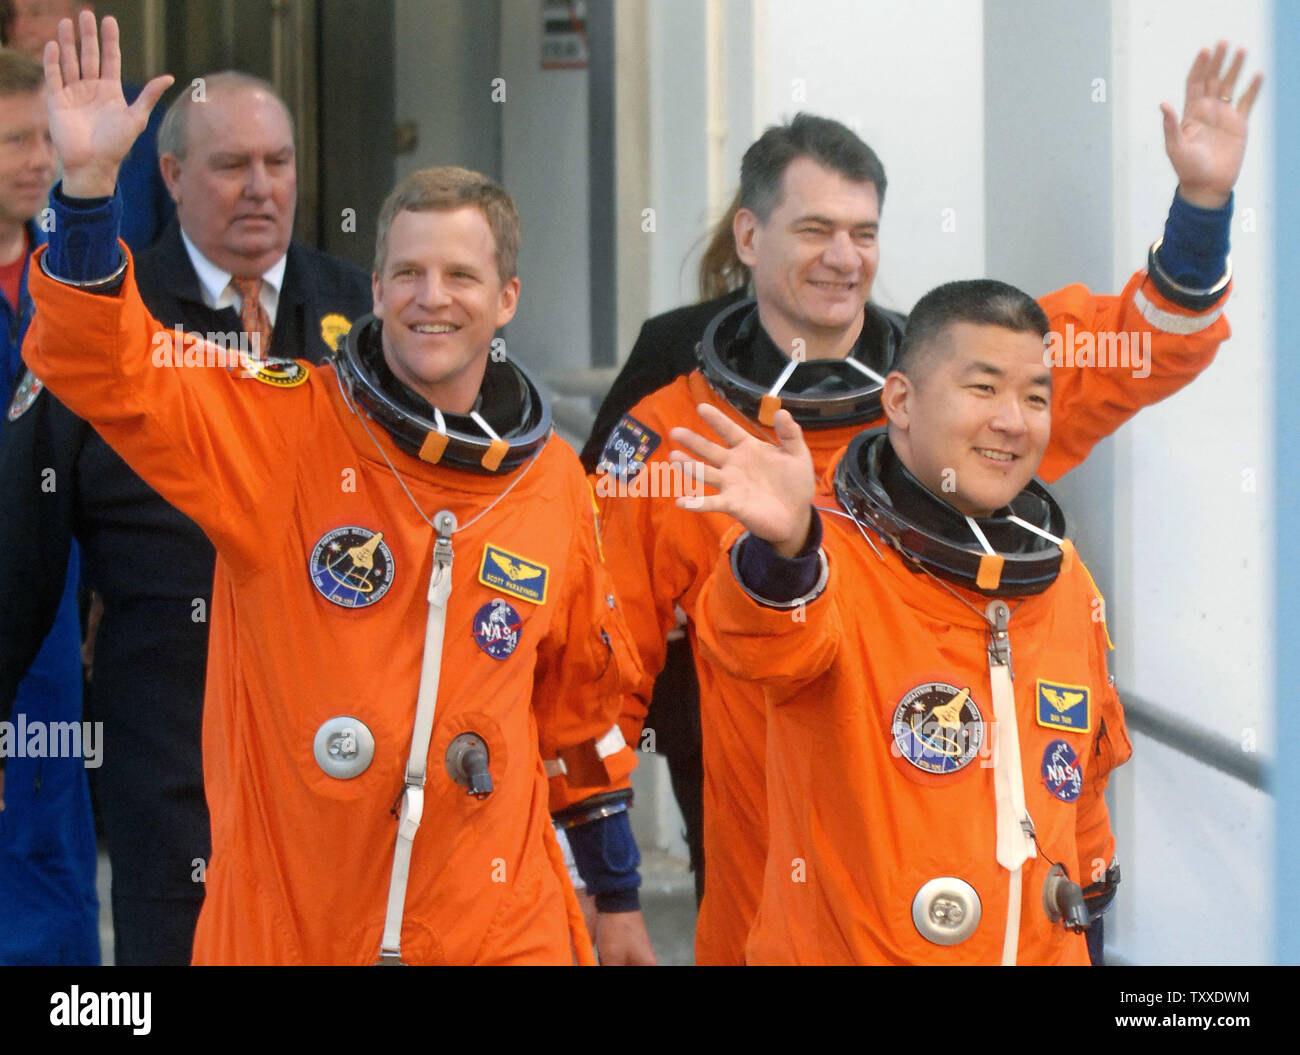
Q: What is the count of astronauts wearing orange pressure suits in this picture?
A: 3